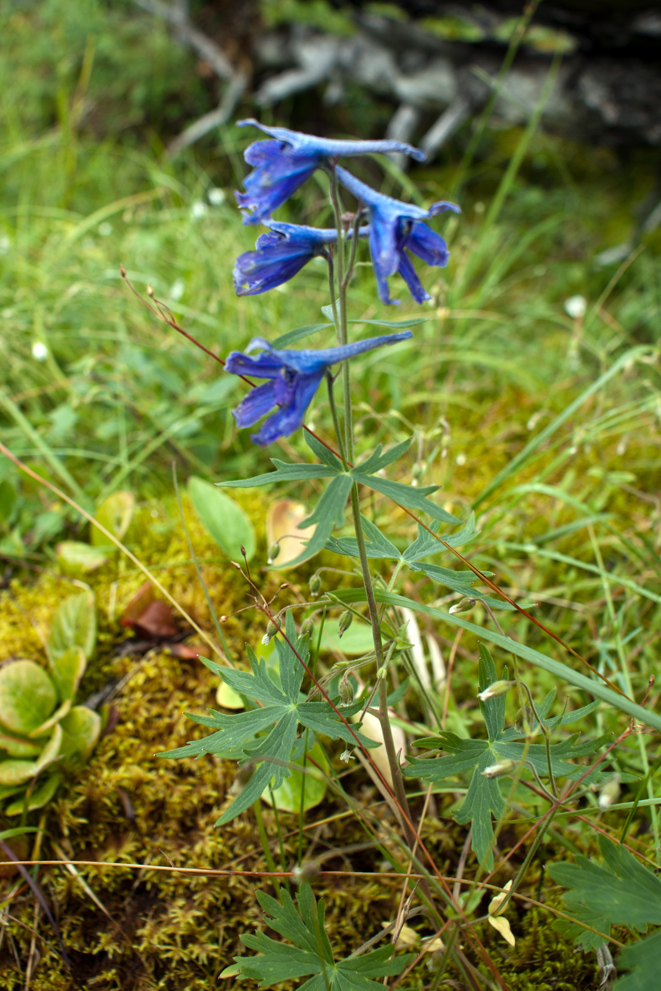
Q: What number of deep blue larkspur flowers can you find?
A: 4